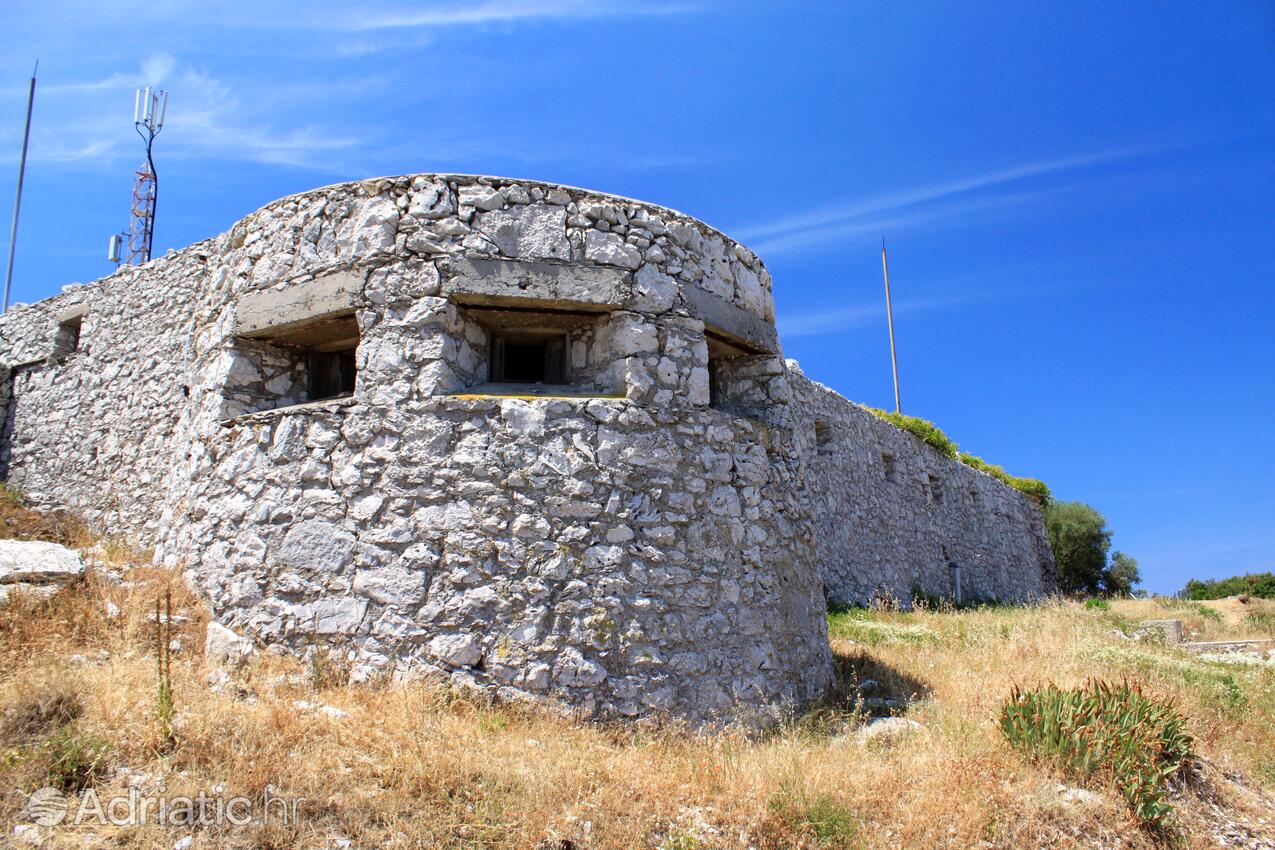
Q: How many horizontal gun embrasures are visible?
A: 3